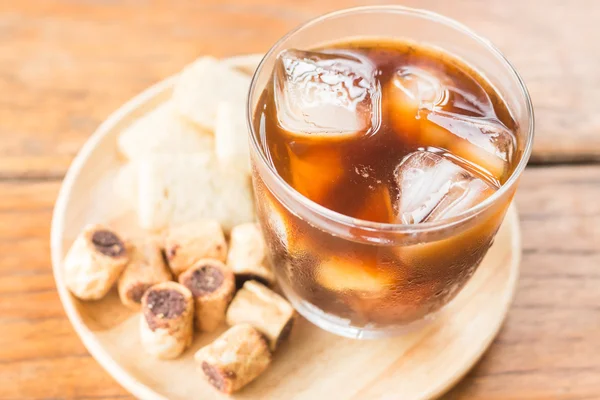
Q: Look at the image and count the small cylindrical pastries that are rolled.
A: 8